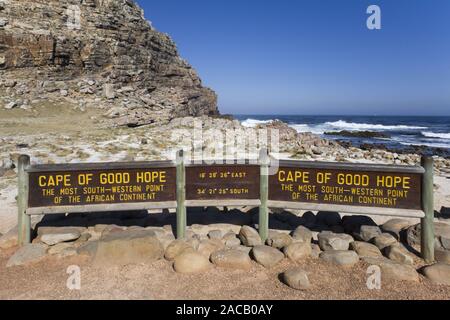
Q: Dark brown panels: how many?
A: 3